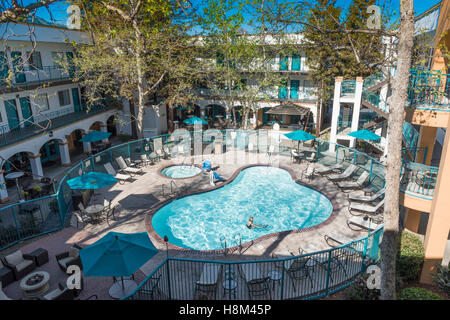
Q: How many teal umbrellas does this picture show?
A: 6